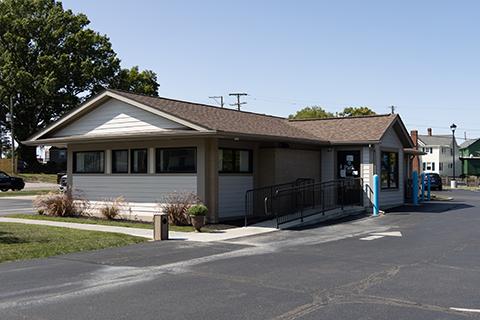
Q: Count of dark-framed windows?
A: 6